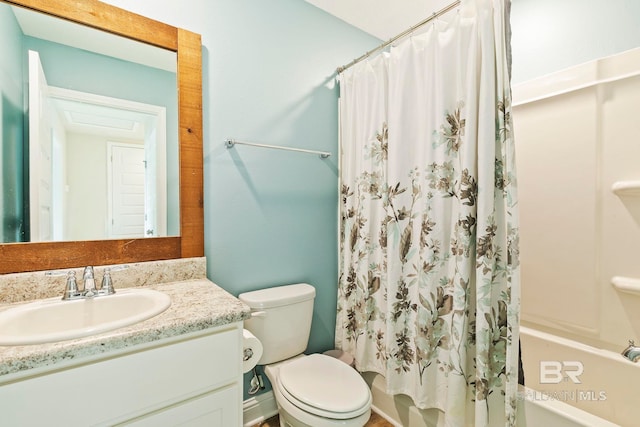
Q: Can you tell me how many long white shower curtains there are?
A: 1